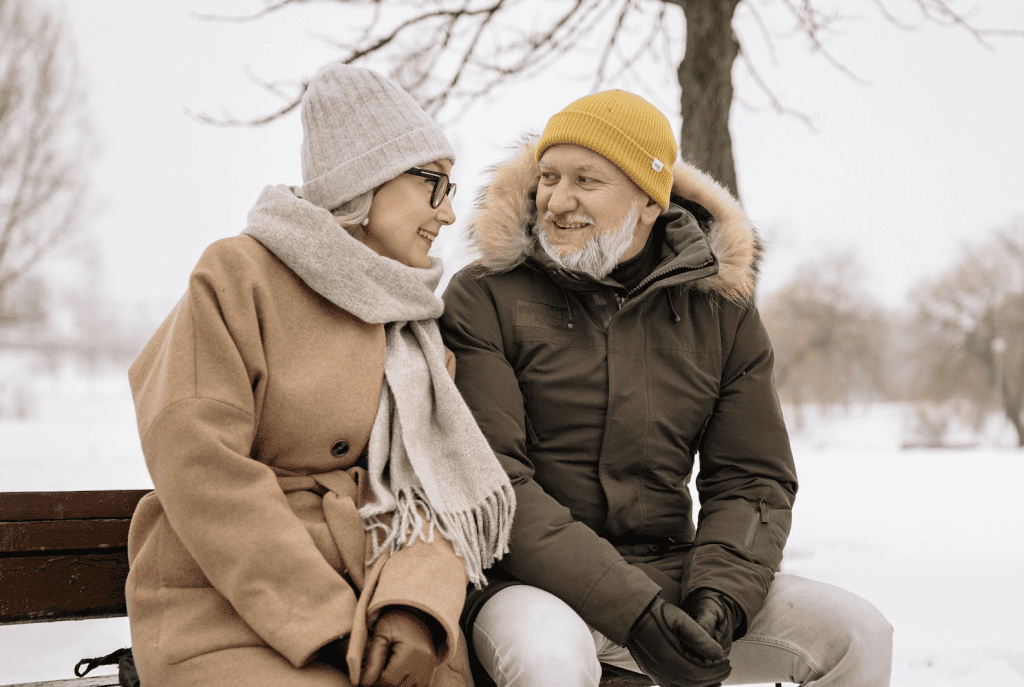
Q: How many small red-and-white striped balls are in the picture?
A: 0